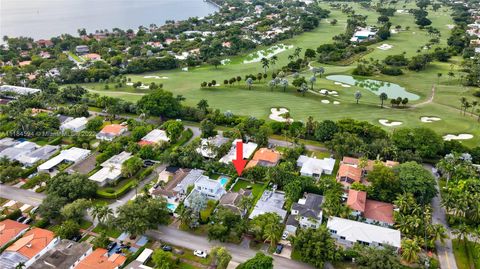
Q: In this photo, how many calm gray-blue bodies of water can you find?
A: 1